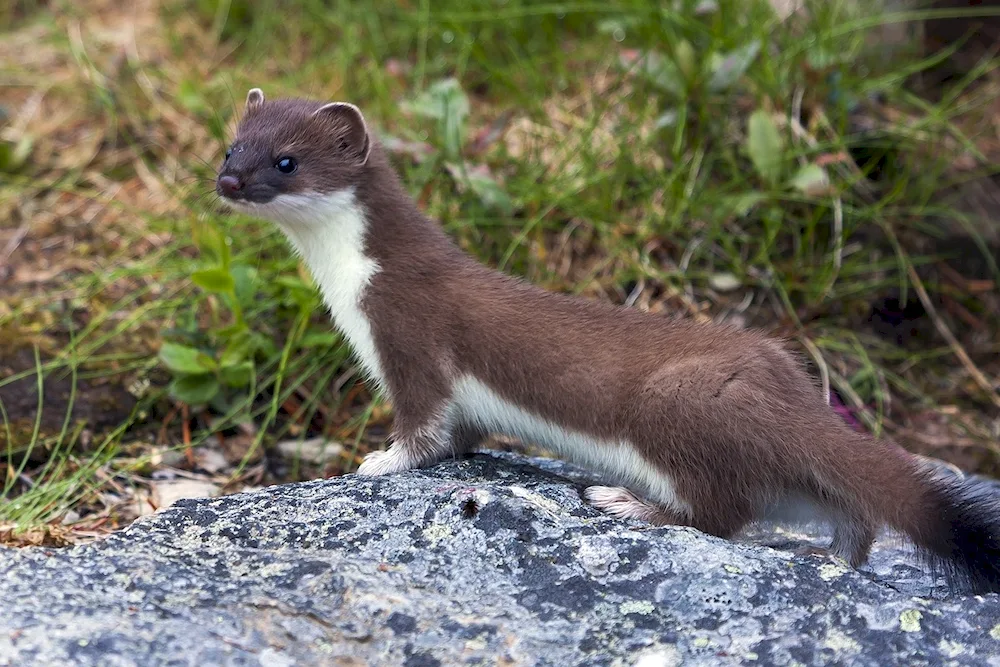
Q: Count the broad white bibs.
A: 1